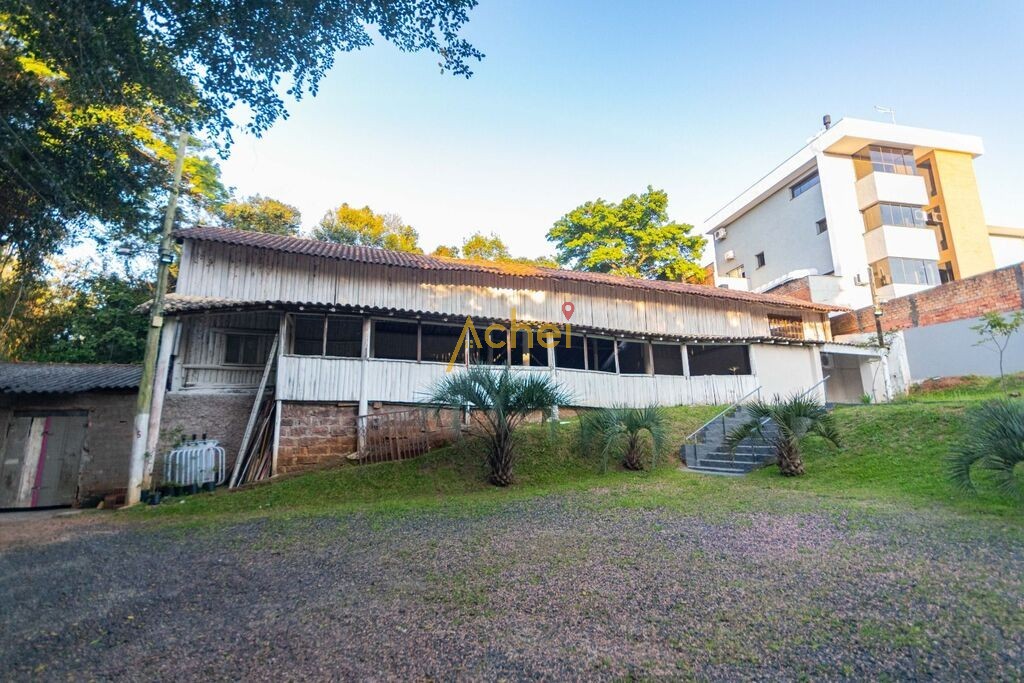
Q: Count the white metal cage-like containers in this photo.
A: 1